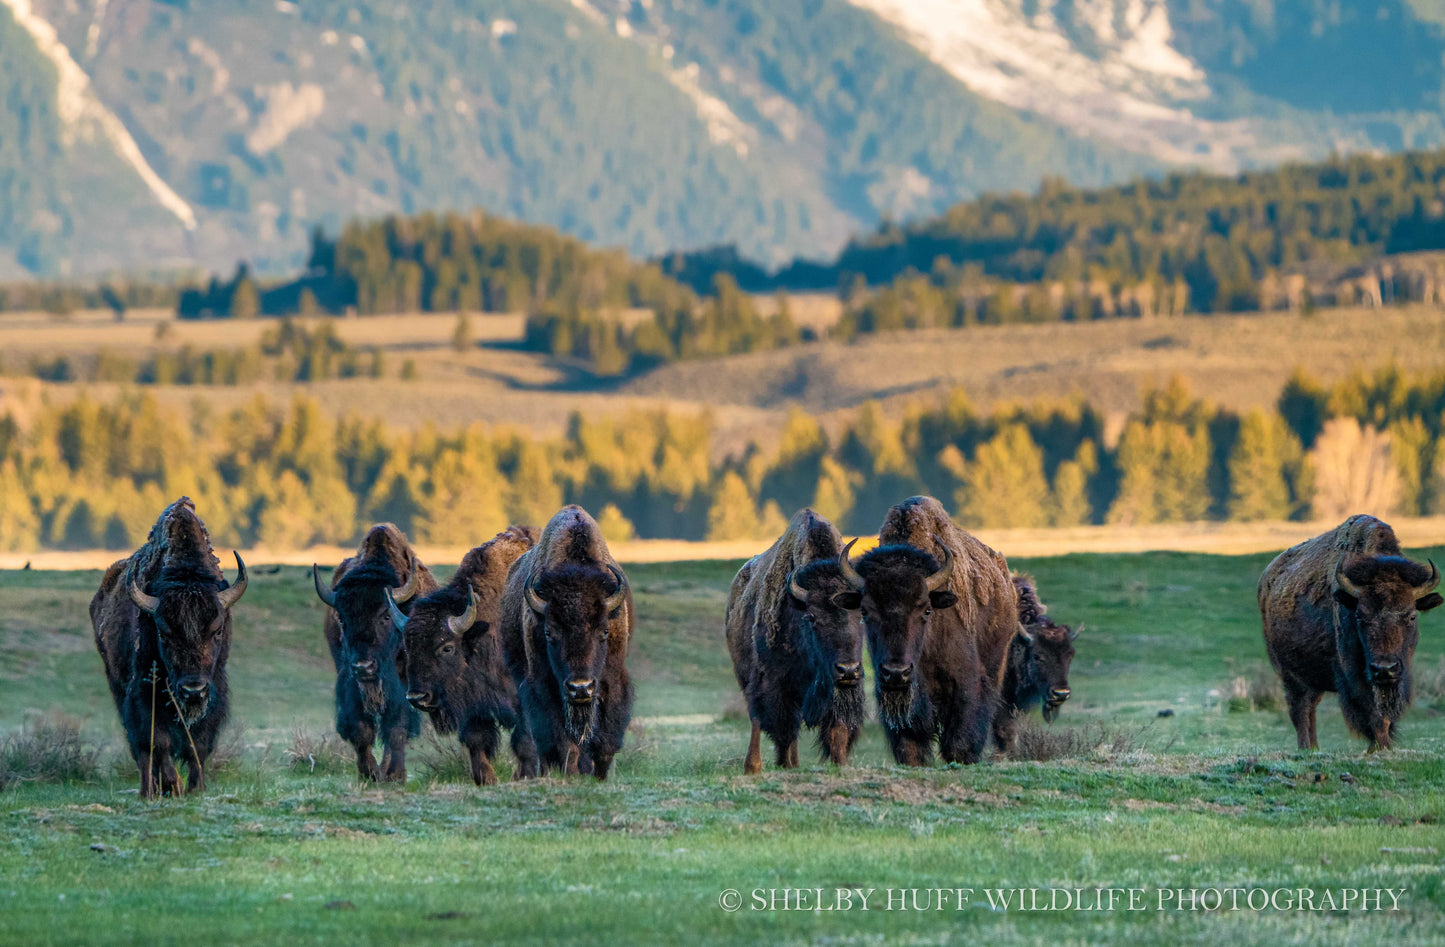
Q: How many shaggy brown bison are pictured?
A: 8